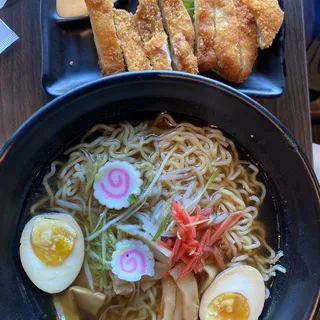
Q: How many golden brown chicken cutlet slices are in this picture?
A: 8